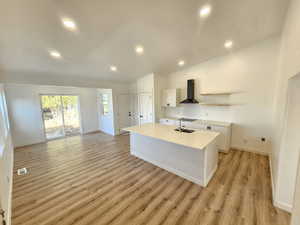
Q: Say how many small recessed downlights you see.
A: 7